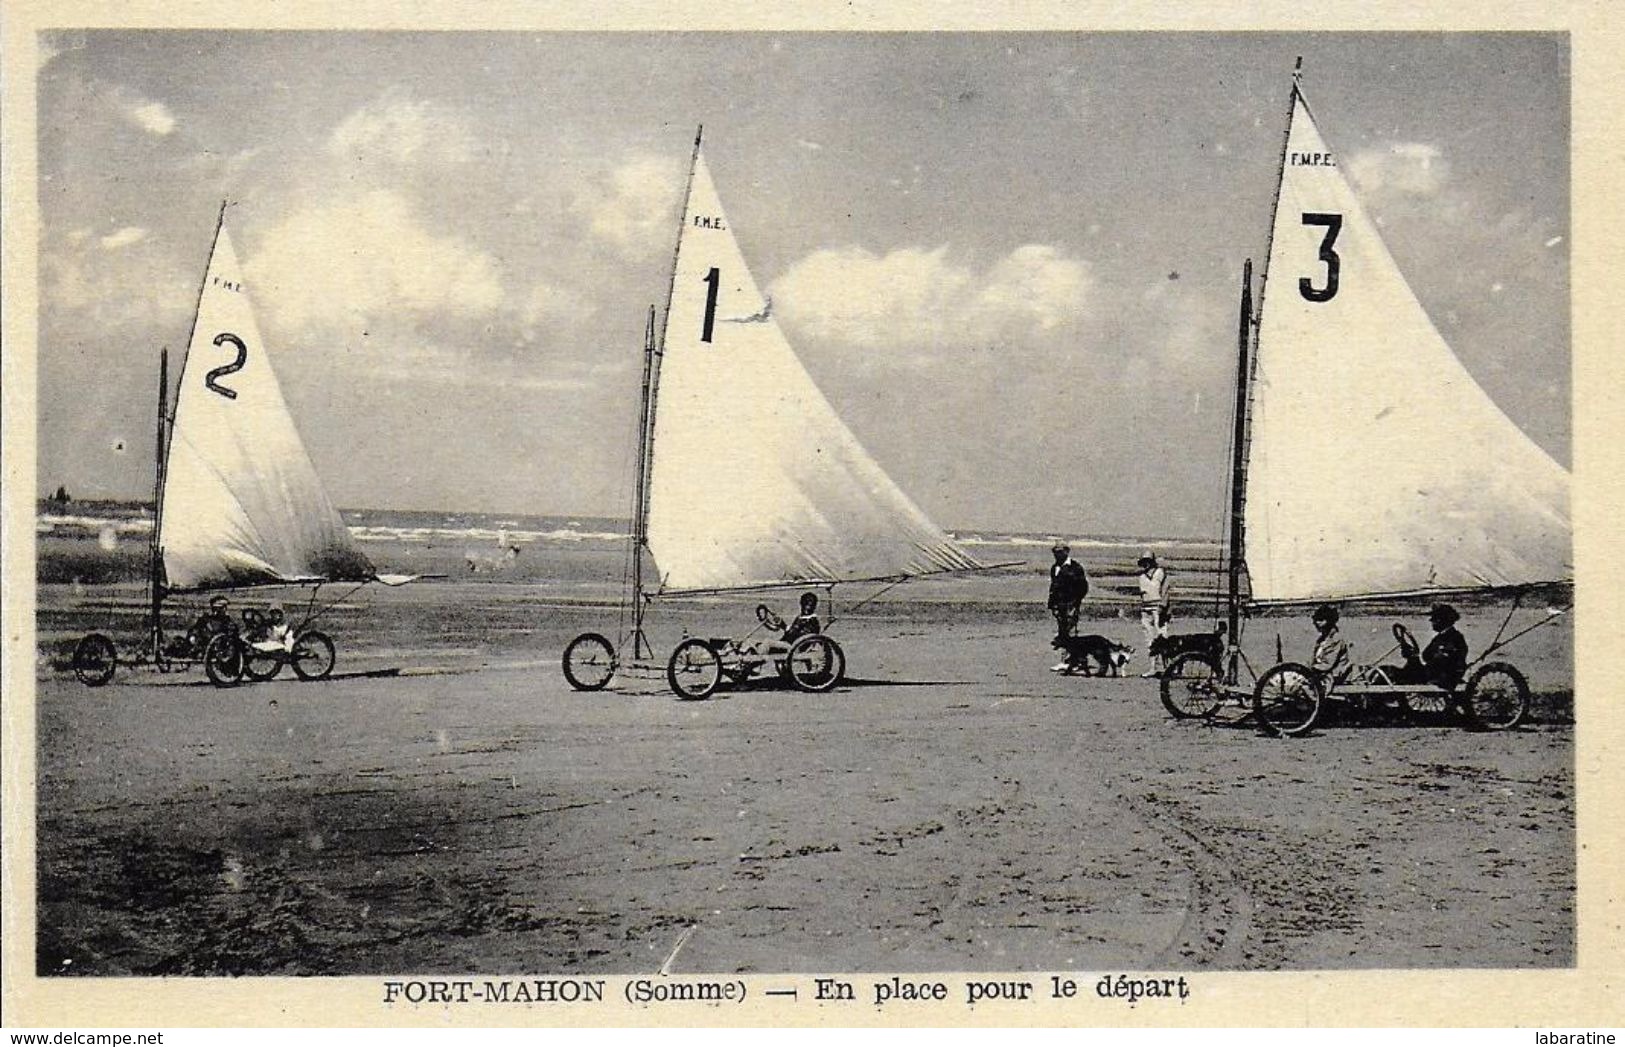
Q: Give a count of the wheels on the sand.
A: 12